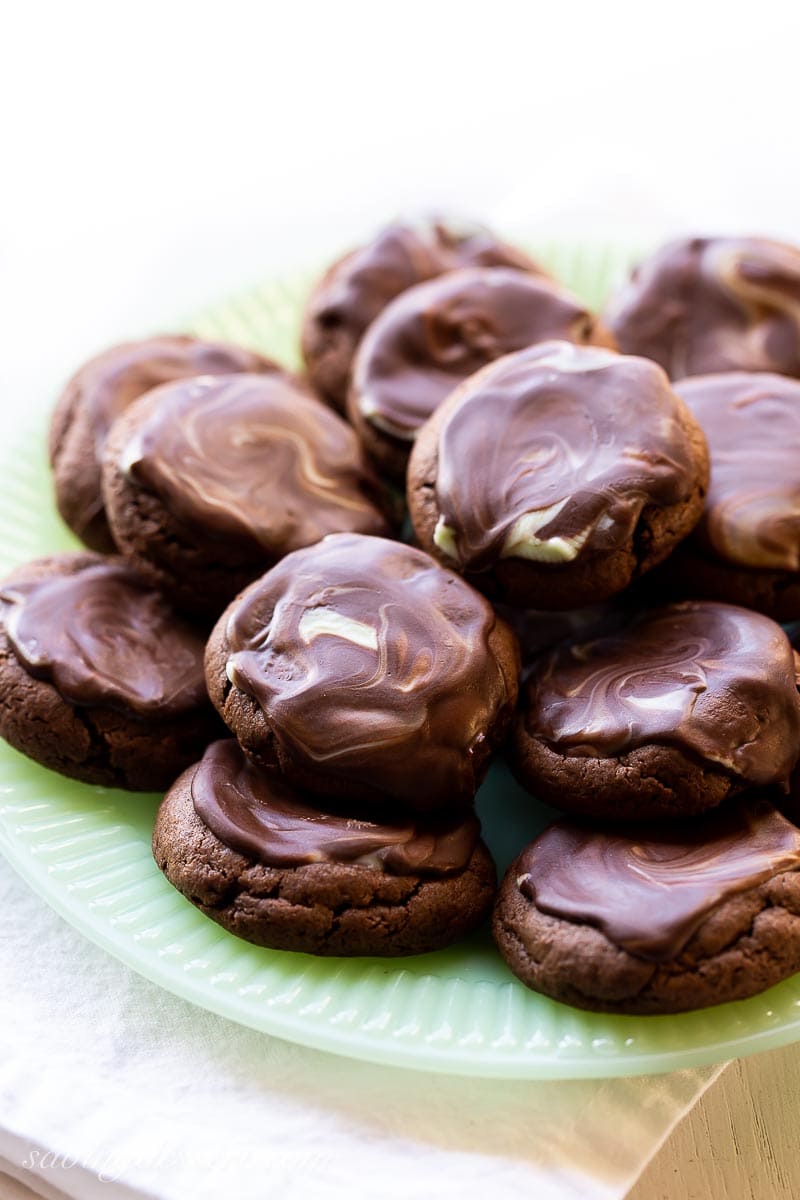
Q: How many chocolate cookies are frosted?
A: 12